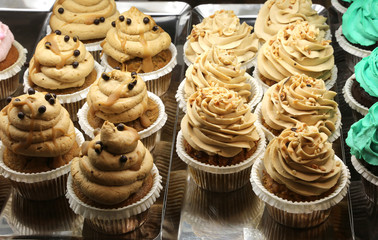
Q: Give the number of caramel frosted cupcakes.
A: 13